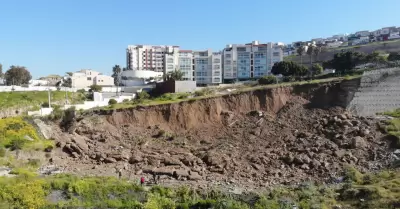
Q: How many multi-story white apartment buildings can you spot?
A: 3